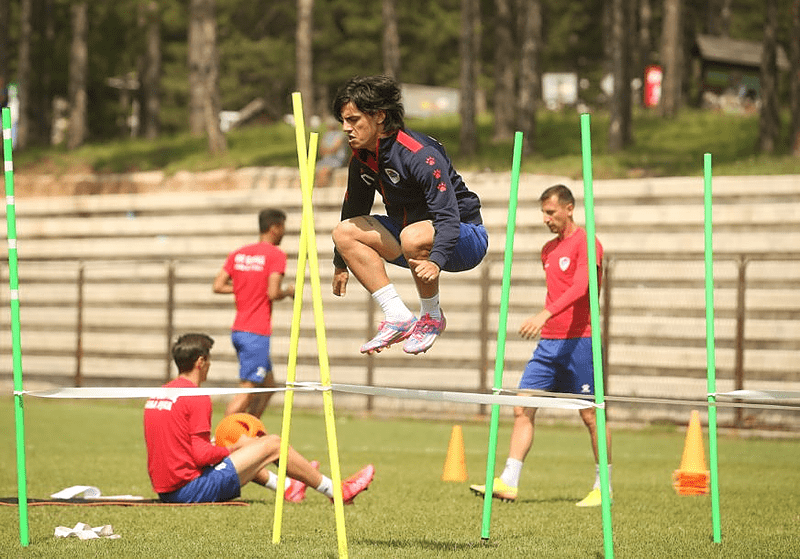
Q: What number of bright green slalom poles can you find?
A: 4